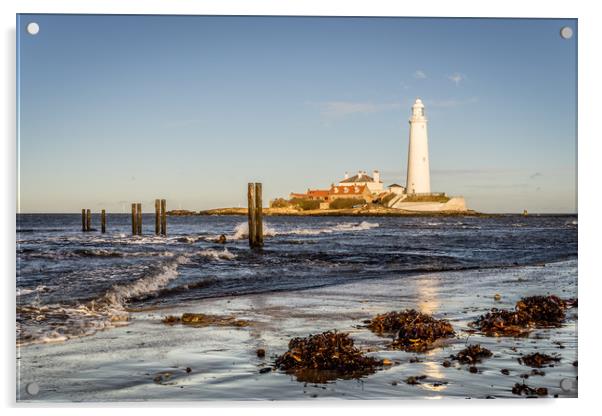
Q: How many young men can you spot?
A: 0